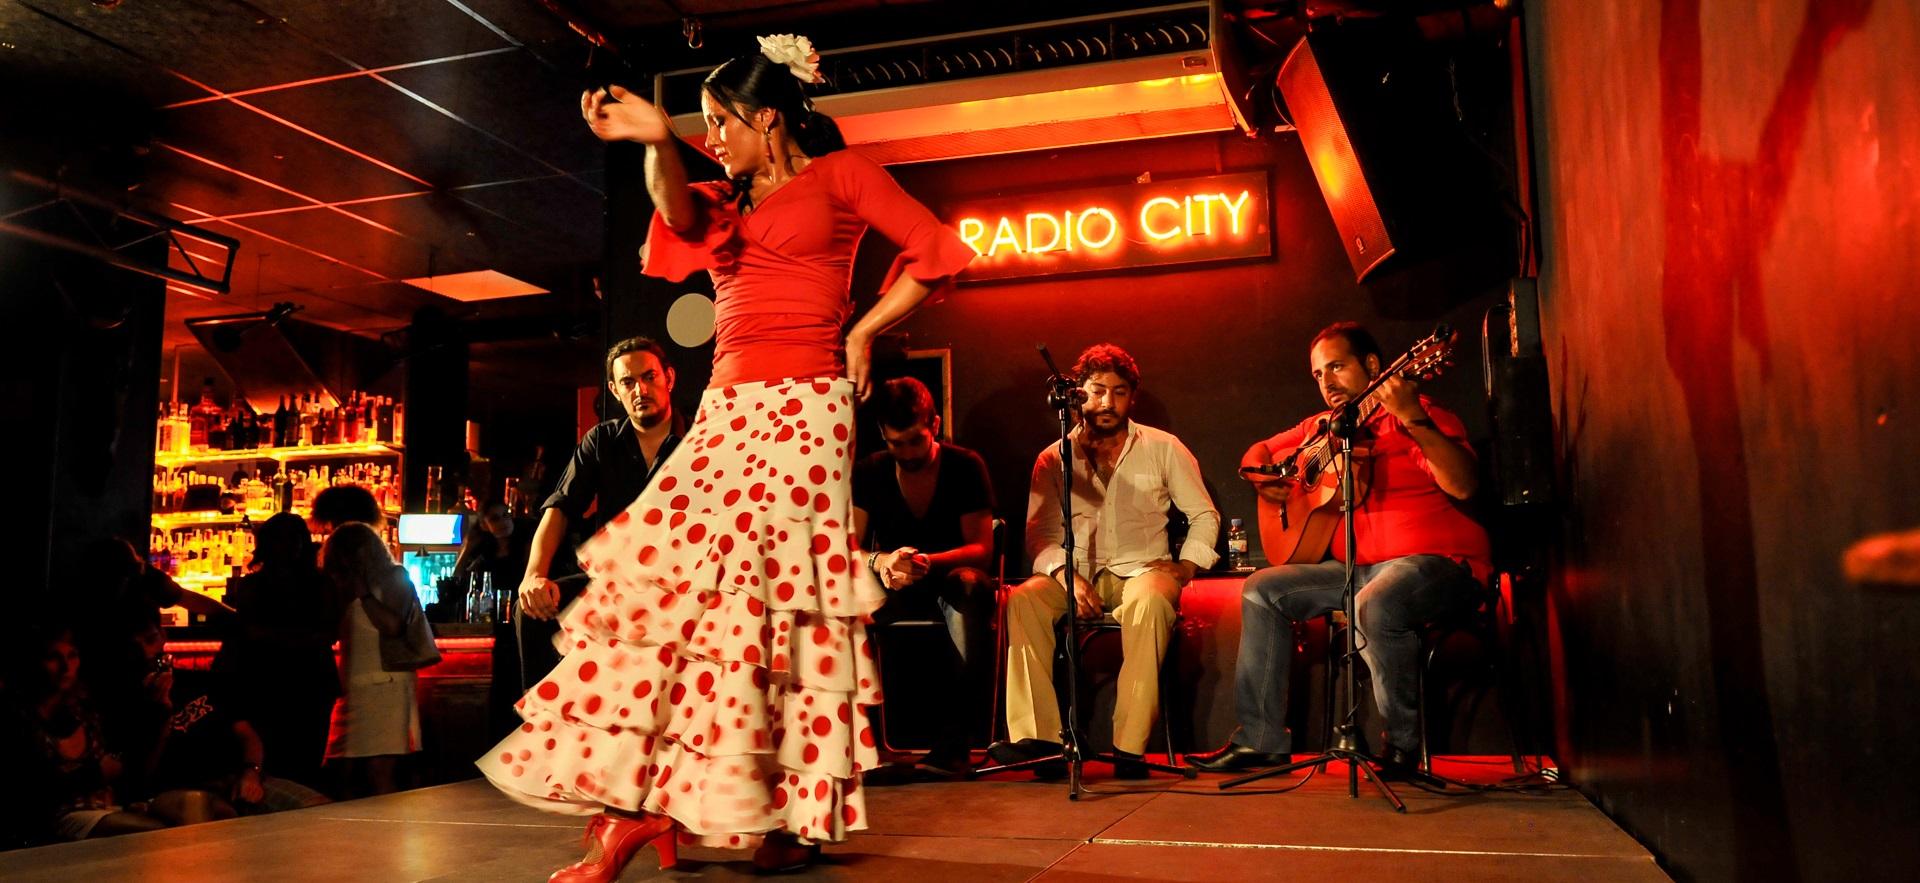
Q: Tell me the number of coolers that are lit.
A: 1